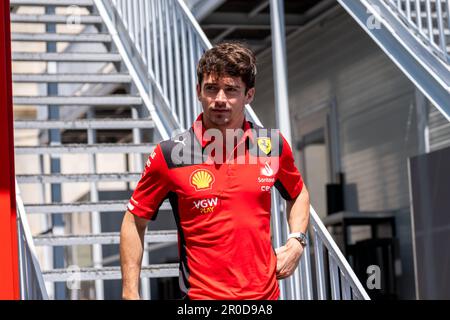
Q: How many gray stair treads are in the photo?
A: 12